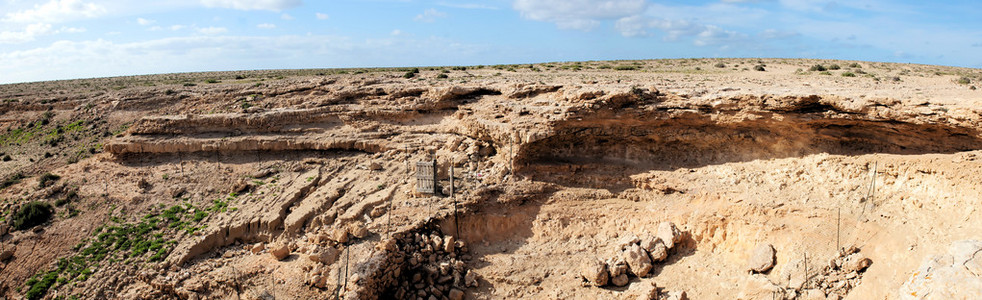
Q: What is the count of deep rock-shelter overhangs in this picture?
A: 1